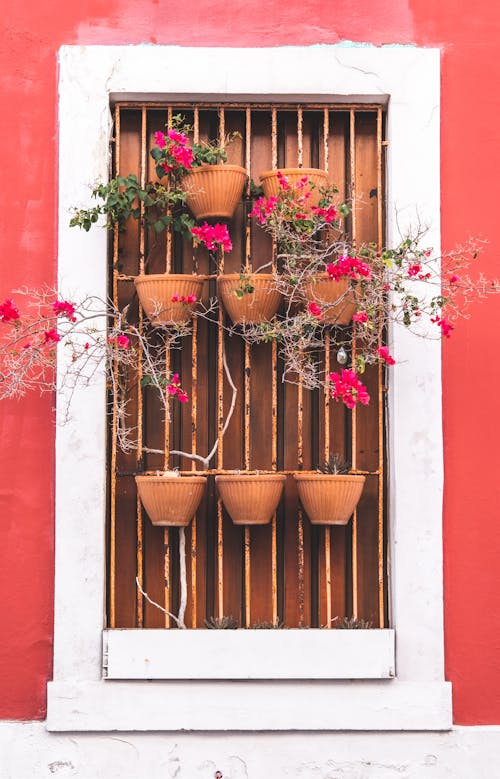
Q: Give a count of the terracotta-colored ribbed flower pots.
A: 8